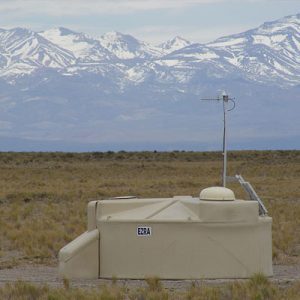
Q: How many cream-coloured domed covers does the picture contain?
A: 1